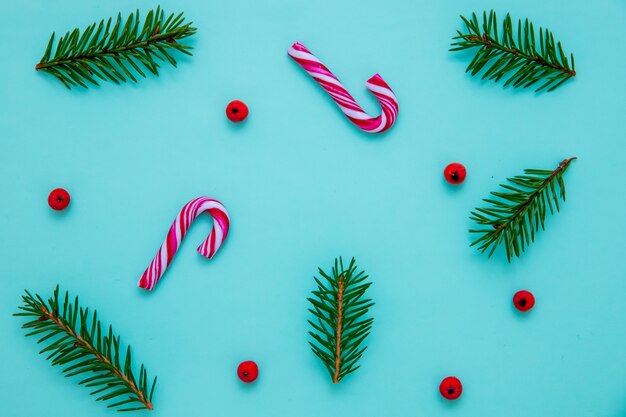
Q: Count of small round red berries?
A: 6